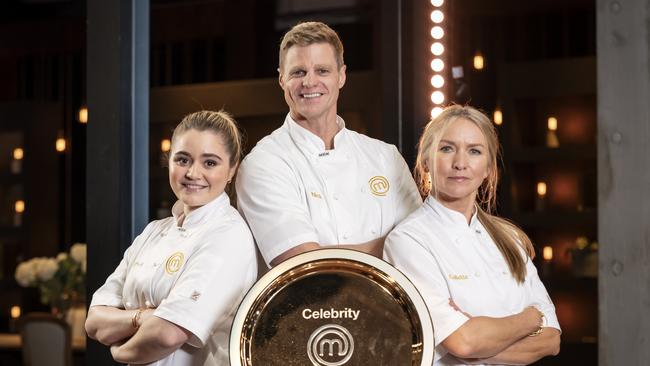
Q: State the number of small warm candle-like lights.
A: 11